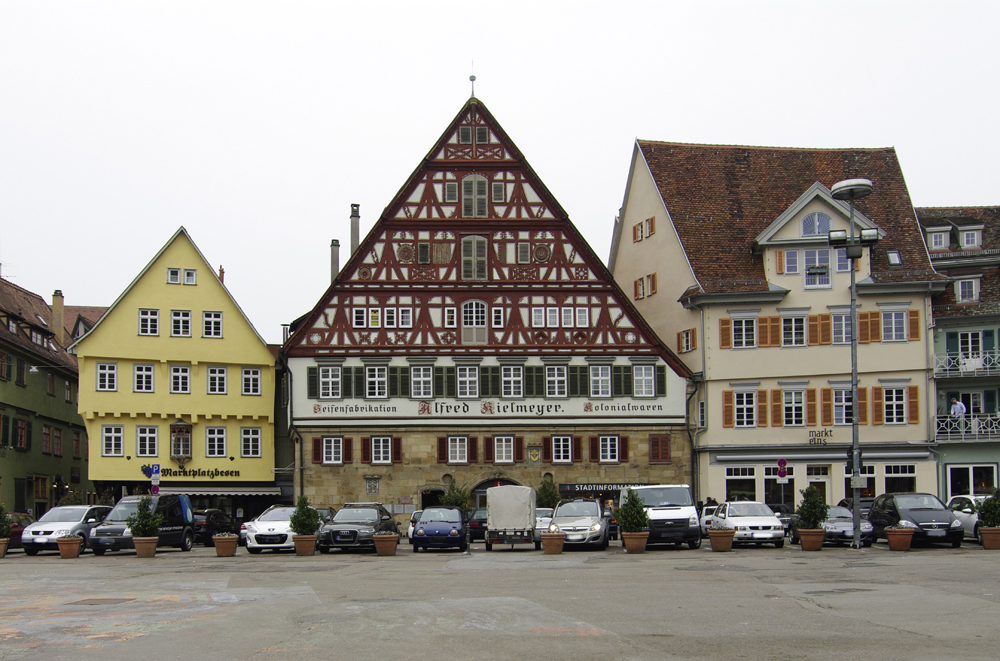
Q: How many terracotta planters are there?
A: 12